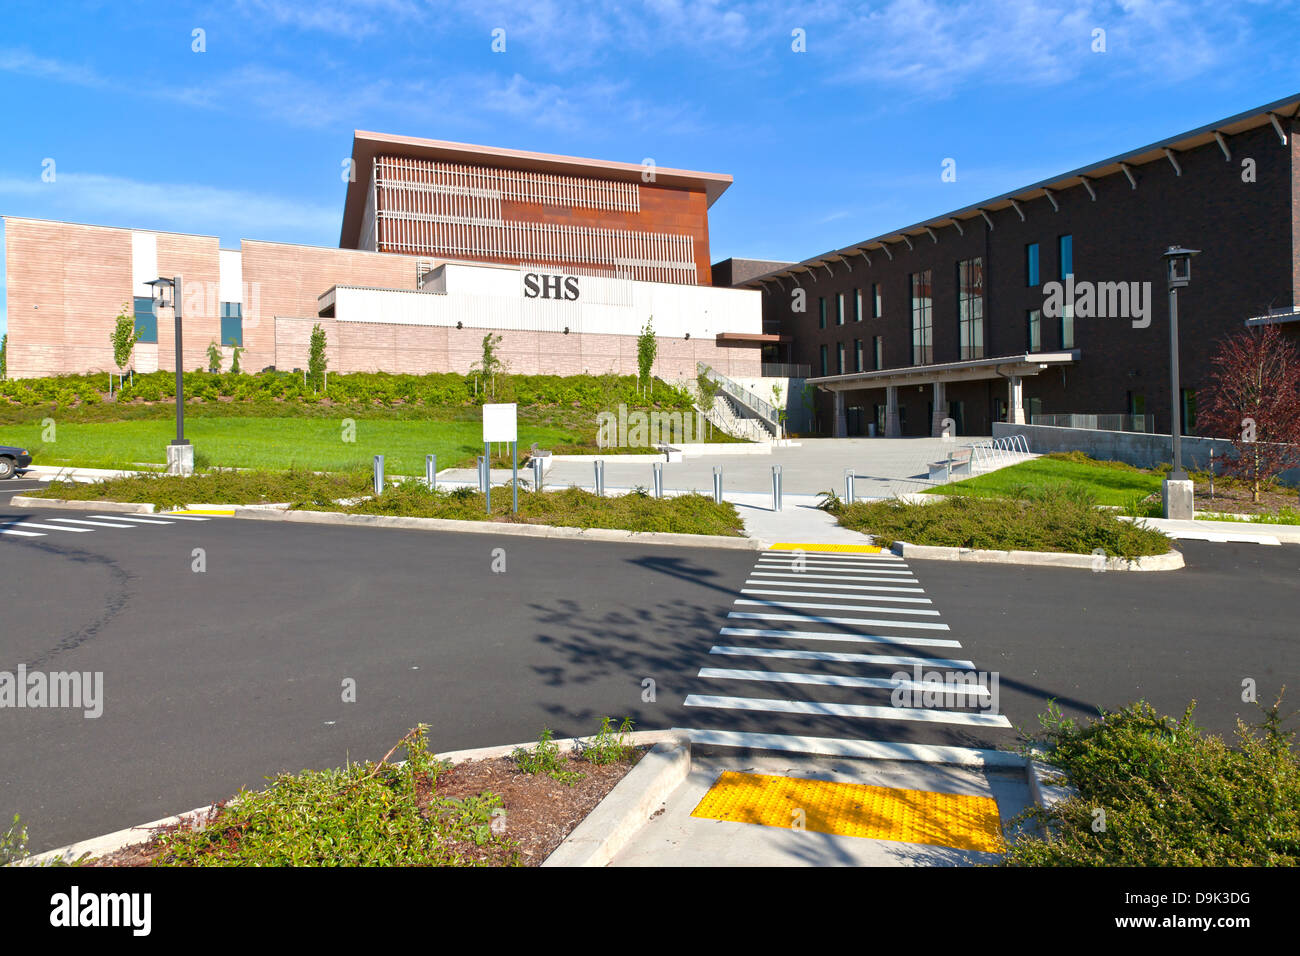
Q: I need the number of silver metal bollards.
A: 9